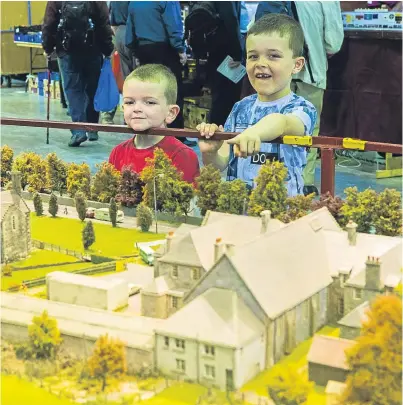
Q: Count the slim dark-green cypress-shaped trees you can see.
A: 6